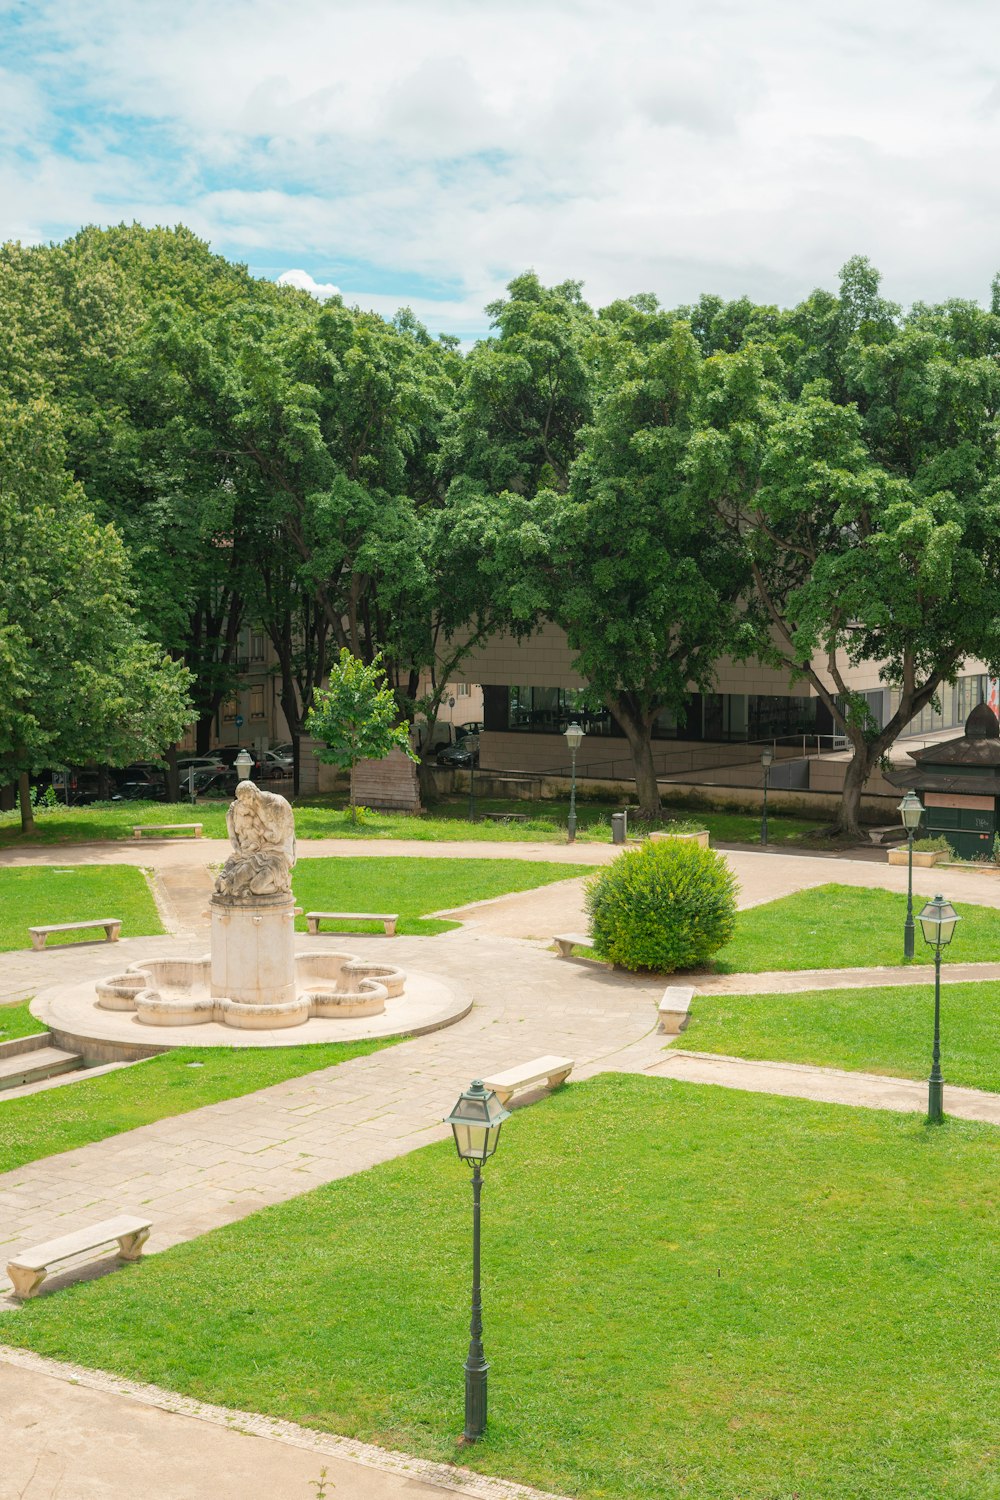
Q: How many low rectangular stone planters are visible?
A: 2